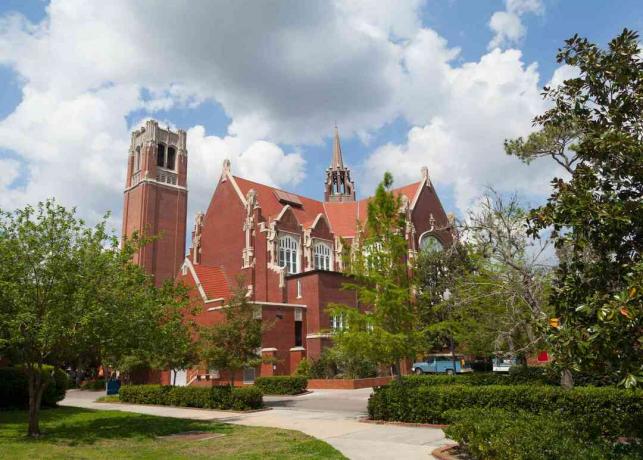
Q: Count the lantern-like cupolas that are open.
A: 1